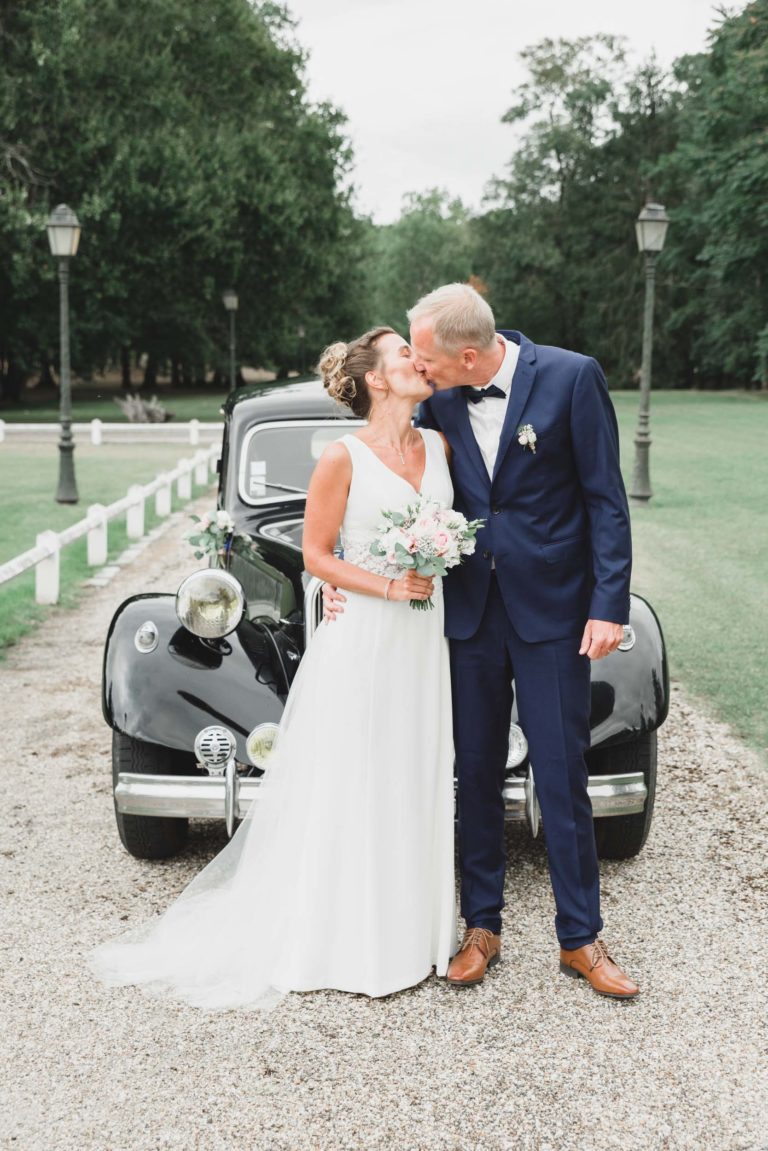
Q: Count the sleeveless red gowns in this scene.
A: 0